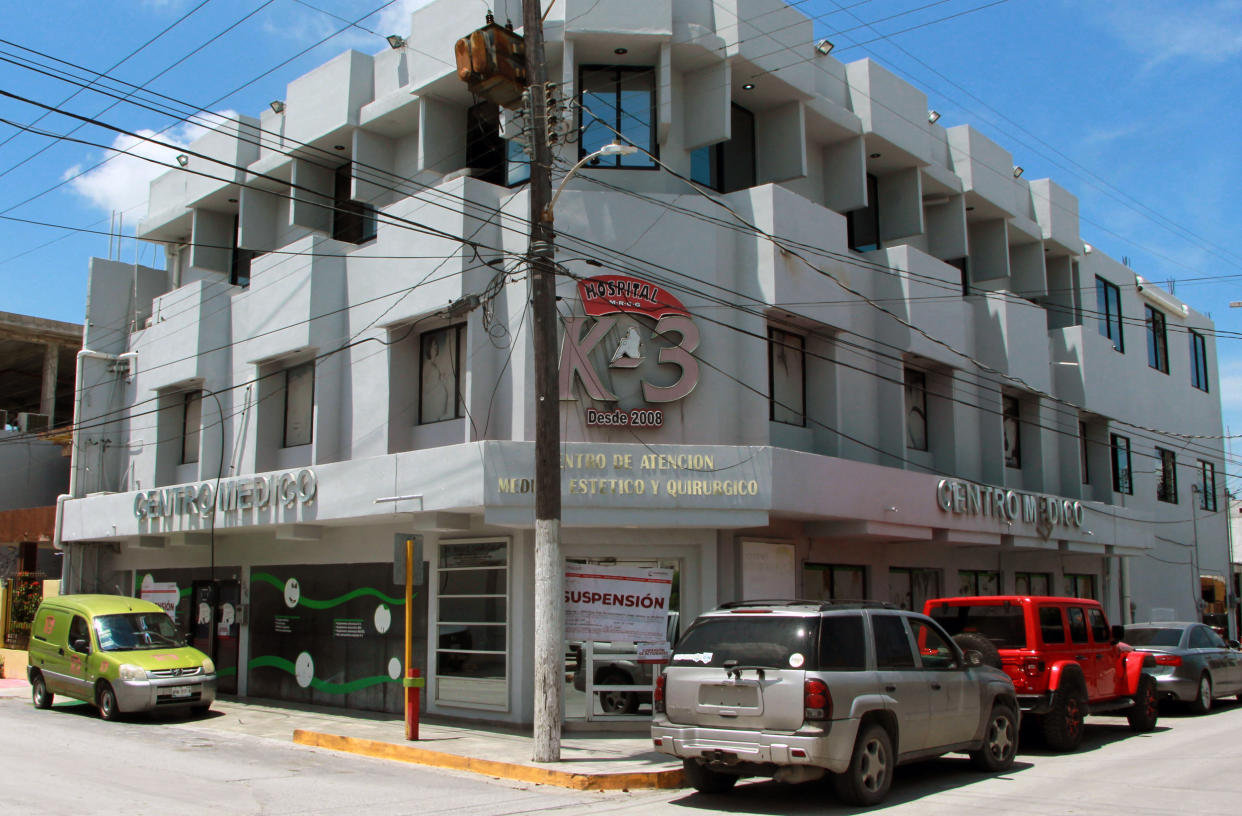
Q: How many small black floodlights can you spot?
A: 6